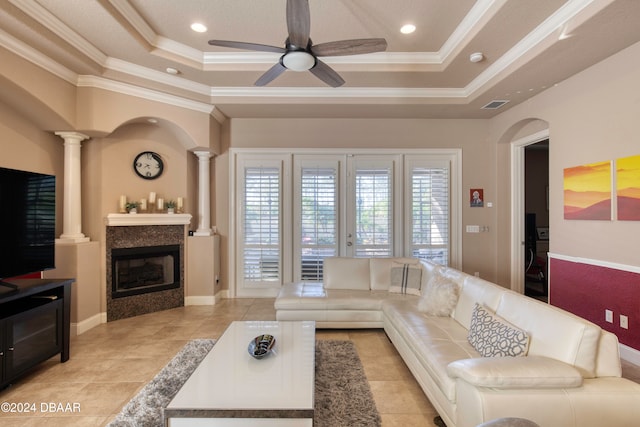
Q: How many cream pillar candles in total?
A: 5